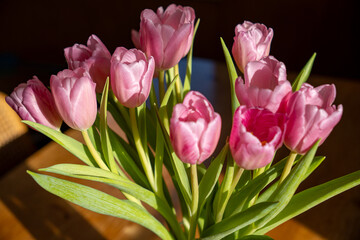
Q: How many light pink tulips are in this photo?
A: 10